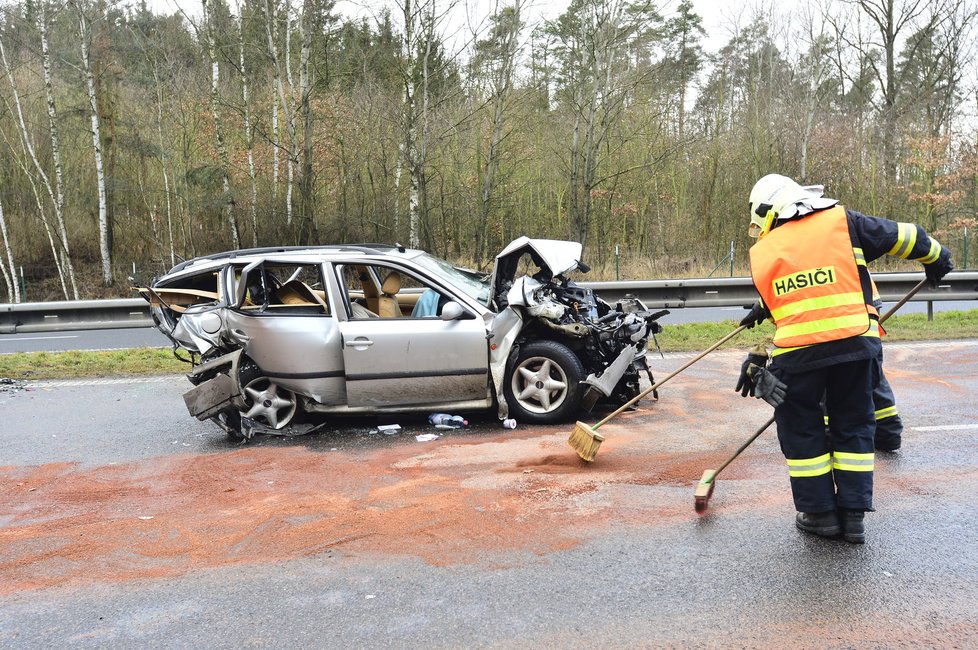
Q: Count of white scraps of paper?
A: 2